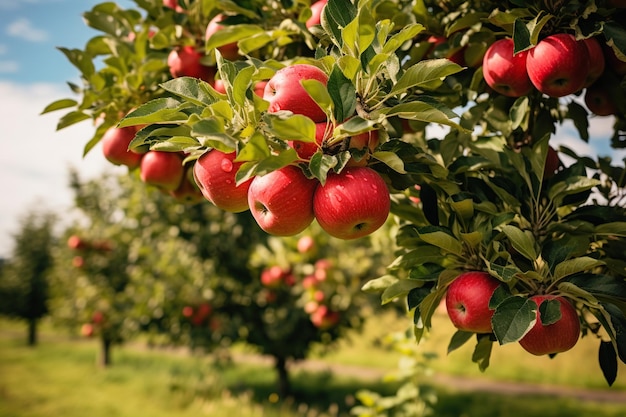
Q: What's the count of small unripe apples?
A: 0